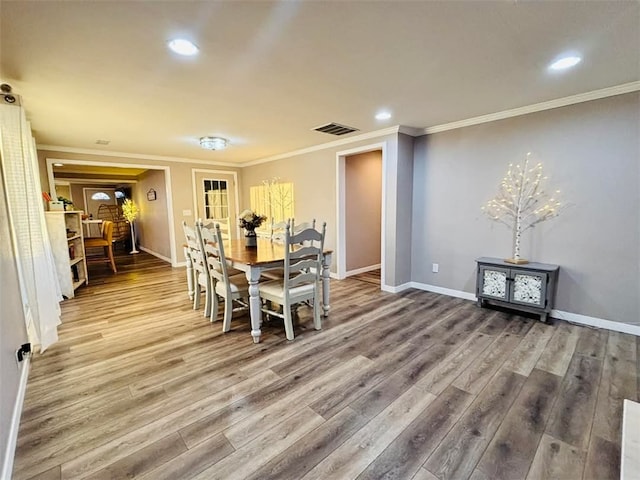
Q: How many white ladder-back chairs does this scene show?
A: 6